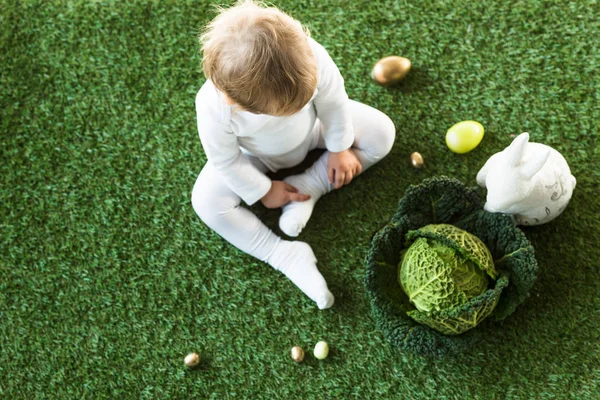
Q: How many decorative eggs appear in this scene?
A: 6